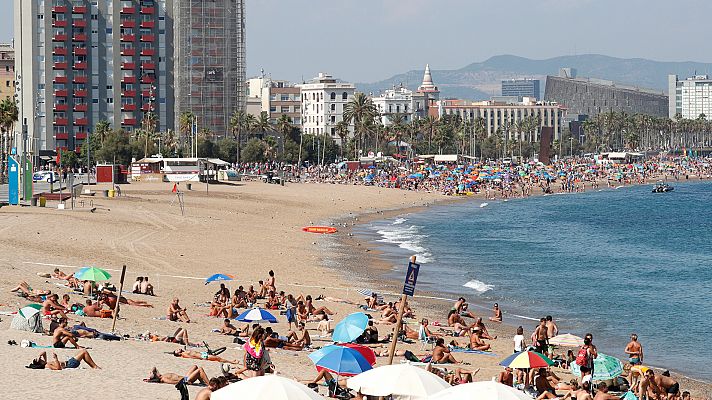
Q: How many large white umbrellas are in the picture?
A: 3